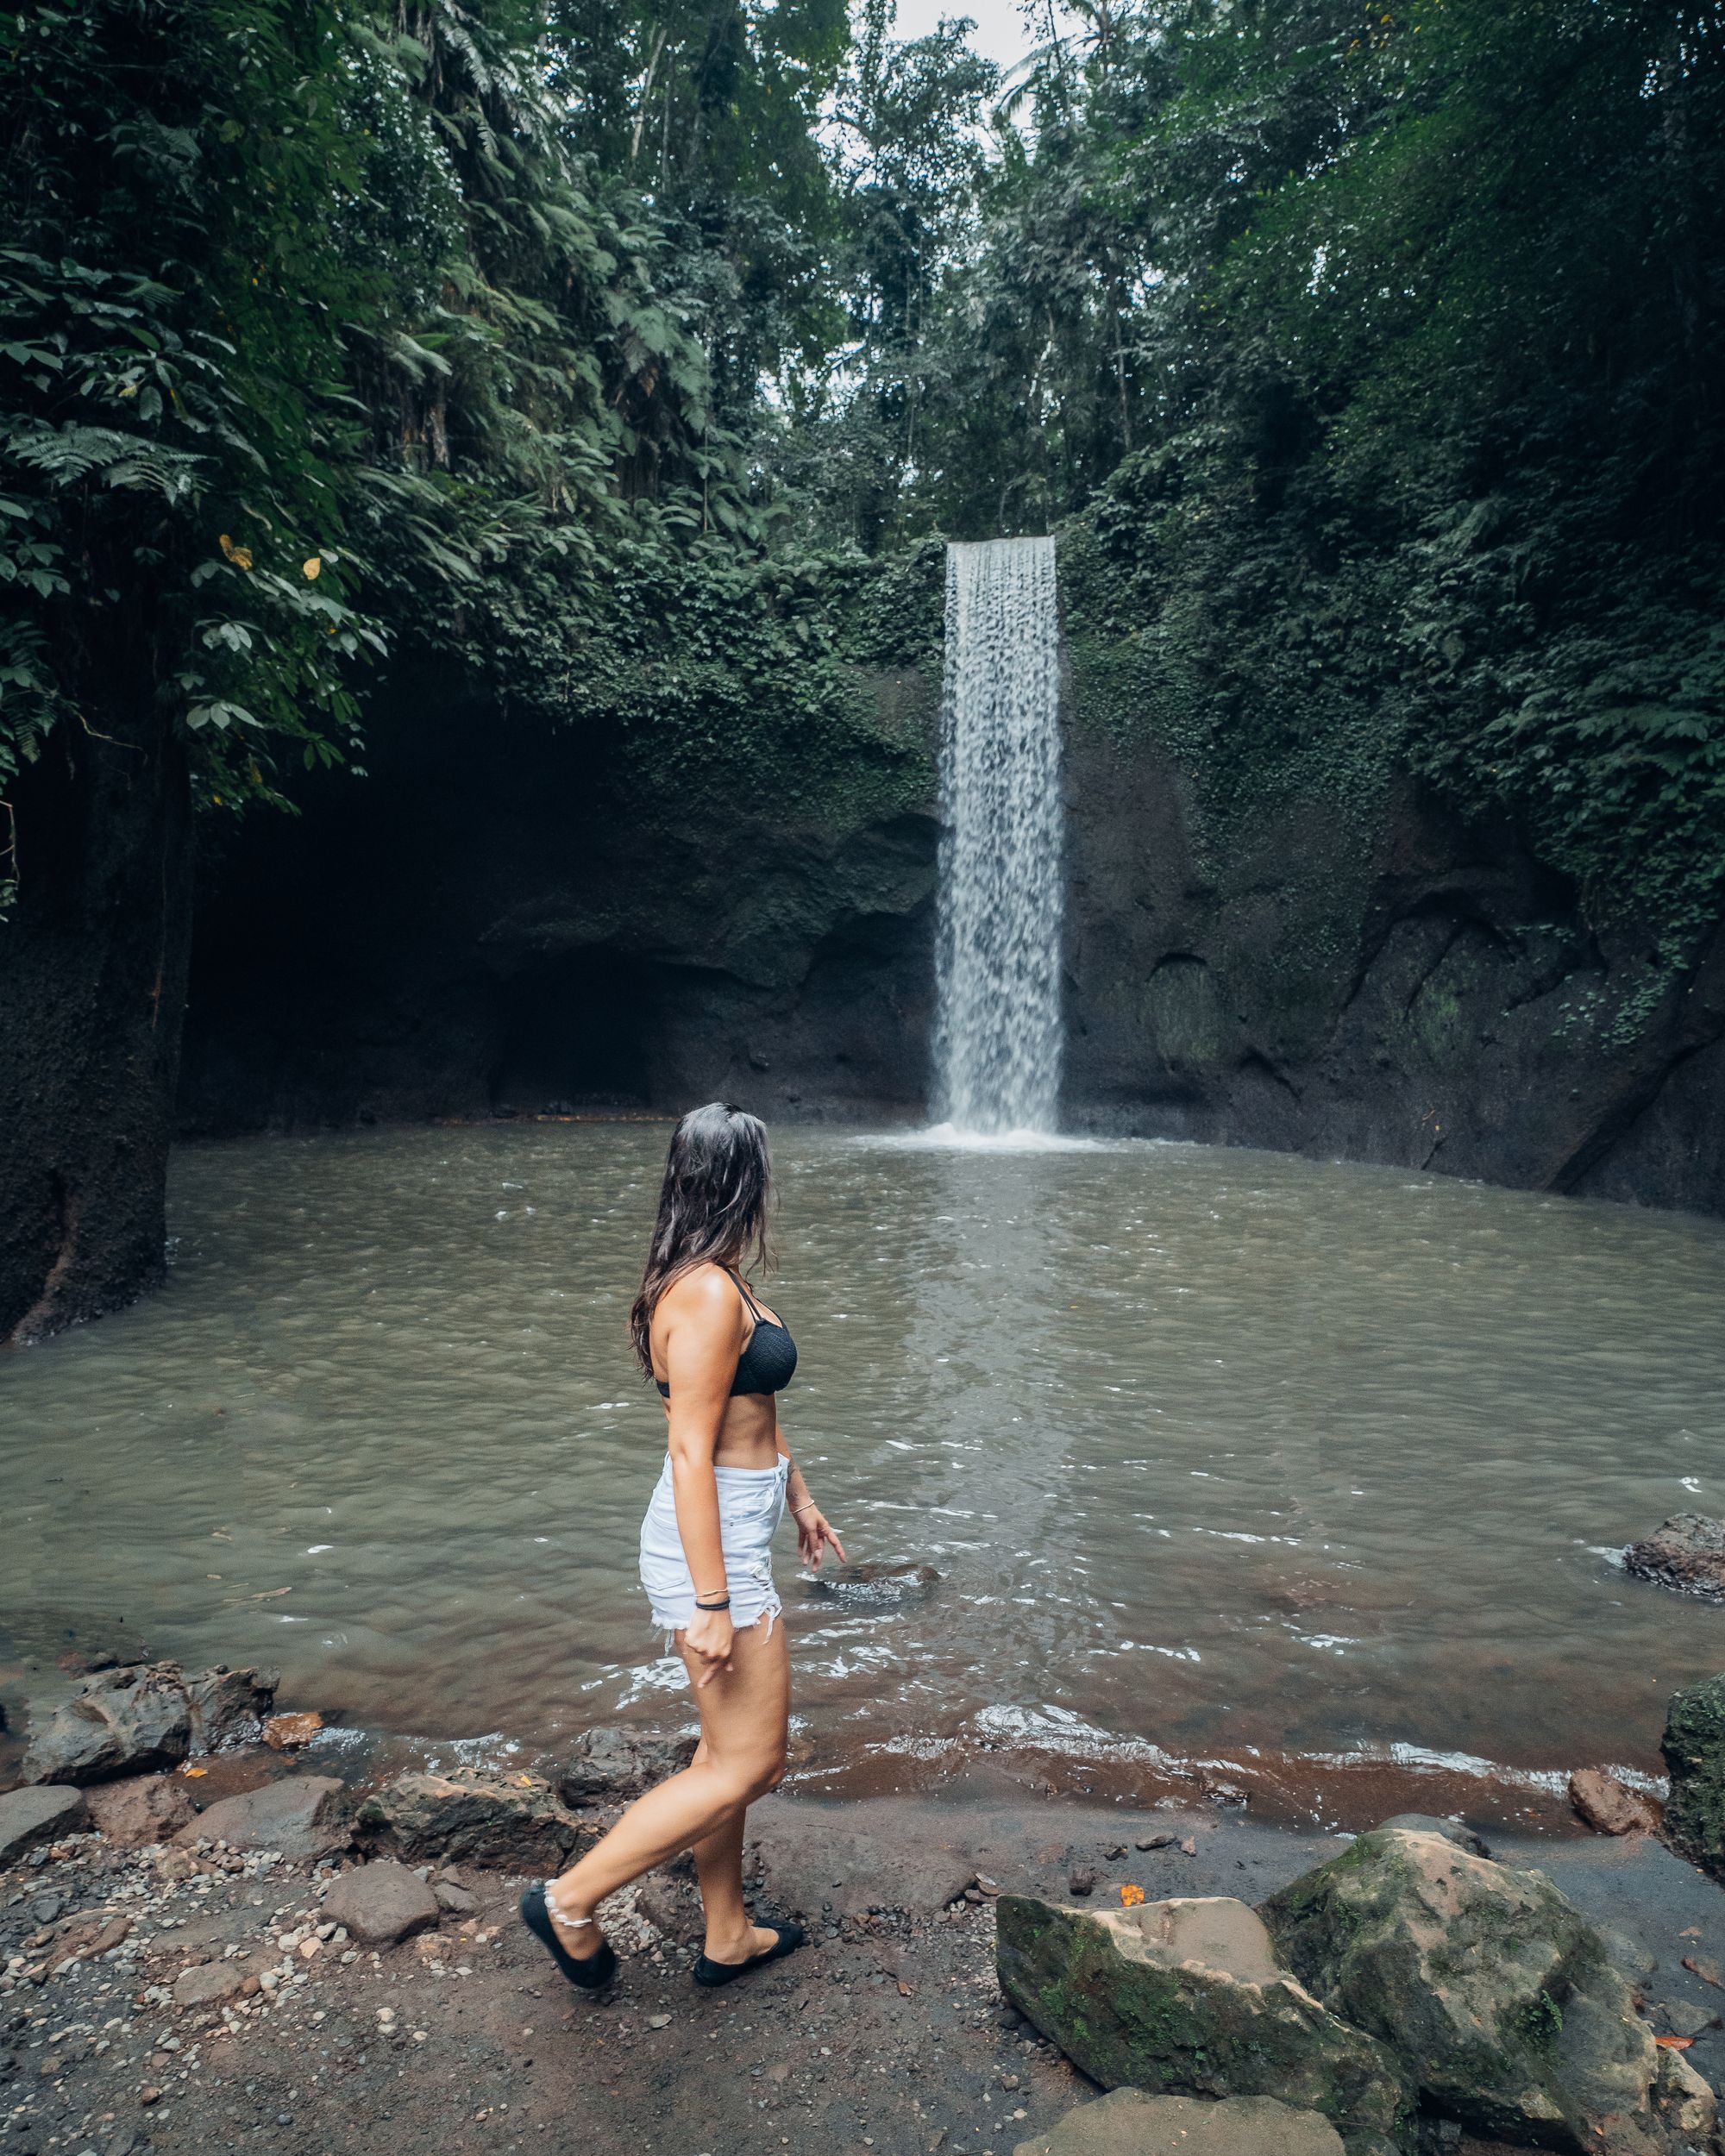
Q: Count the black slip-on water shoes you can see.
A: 2